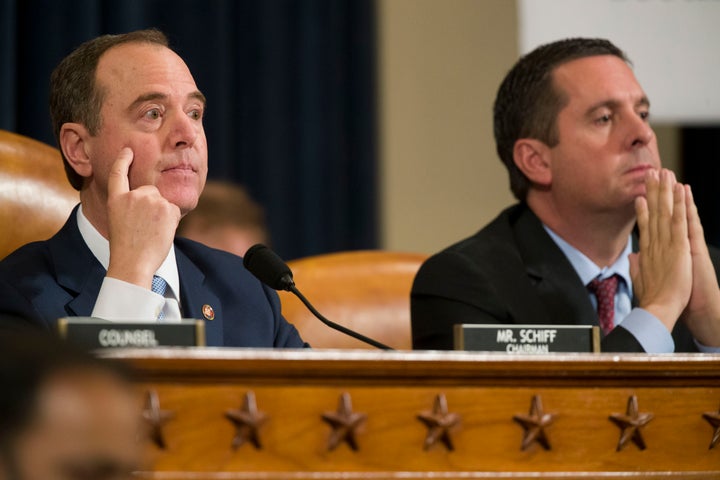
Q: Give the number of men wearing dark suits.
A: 2